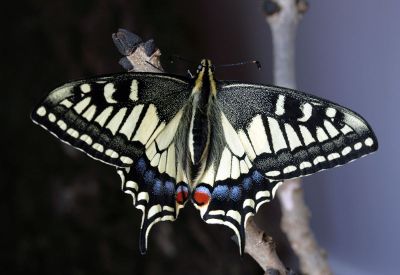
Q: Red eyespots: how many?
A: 2